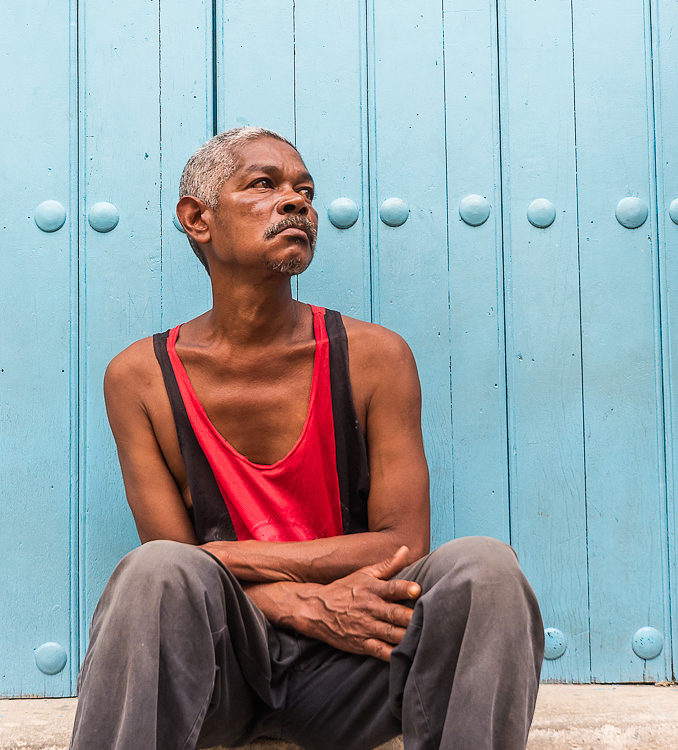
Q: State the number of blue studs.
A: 12